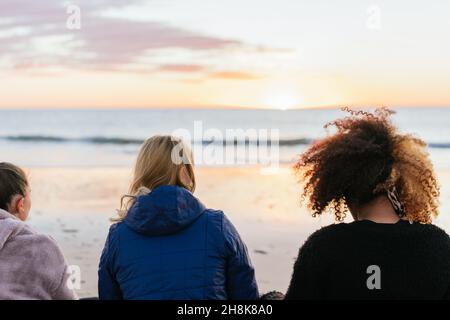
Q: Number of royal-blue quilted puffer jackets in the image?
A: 1